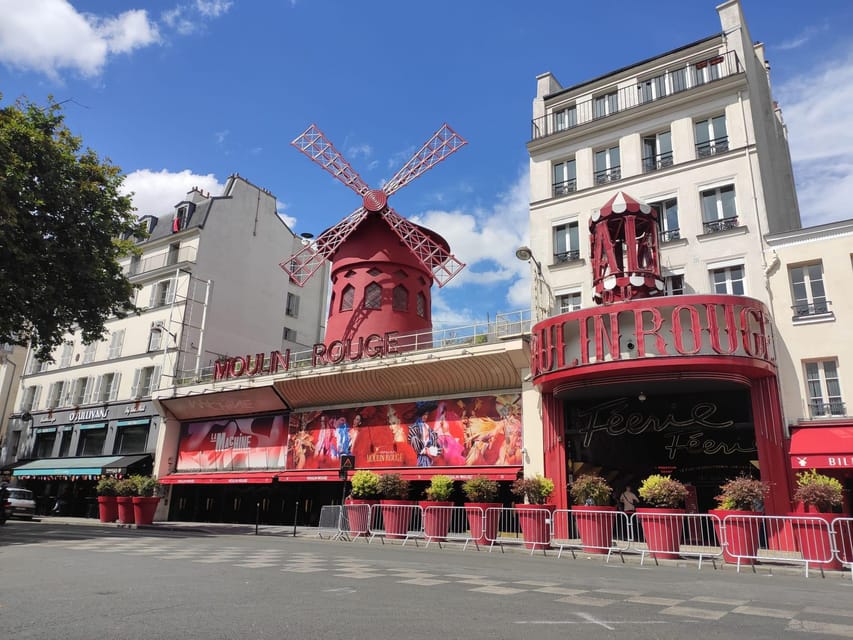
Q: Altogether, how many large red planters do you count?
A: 12